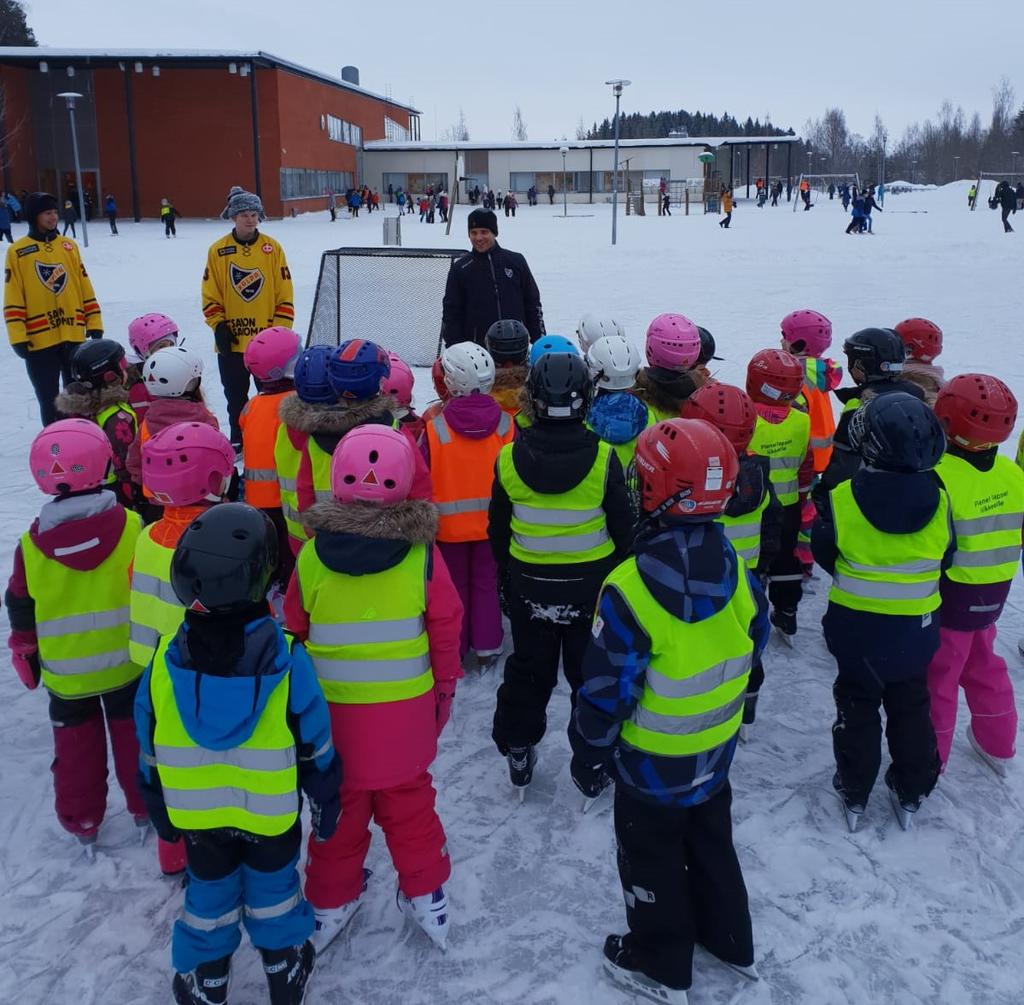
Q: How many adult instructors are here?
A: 3